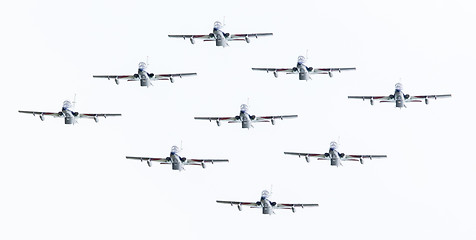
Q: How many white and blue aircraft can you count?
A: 9